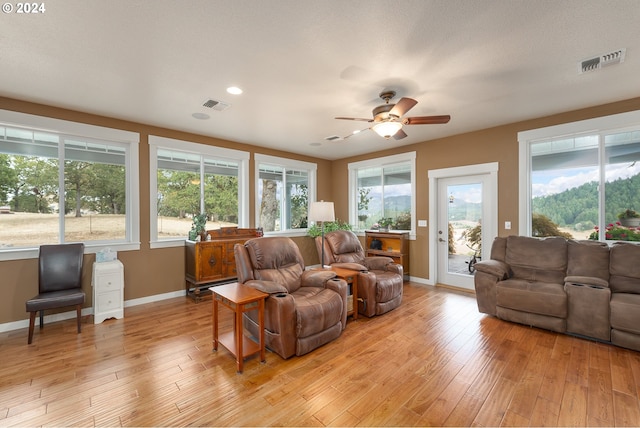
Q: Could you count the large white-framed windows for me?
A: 5